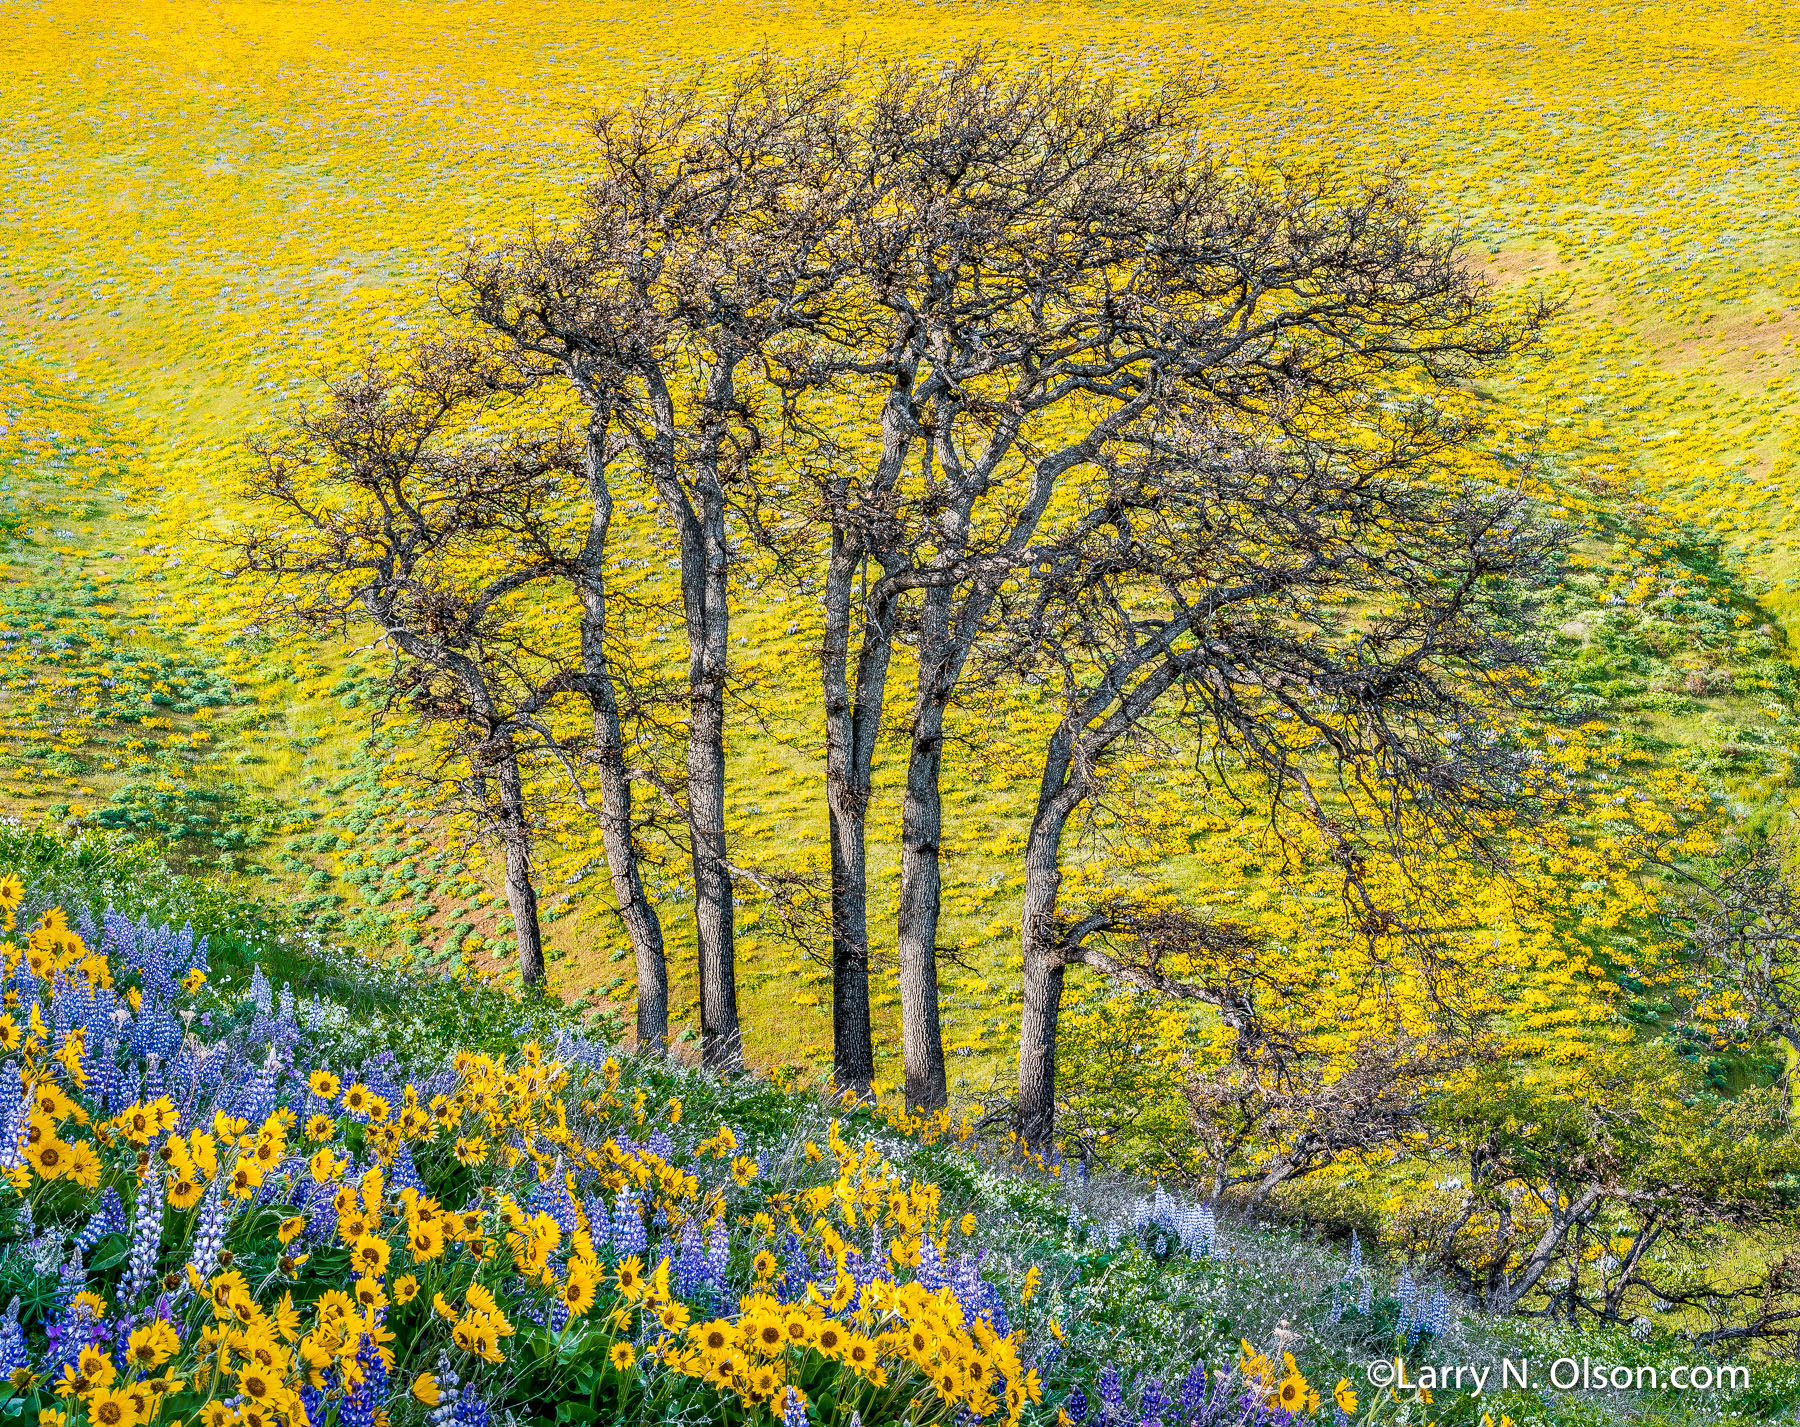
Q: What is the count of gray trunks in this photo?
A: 6